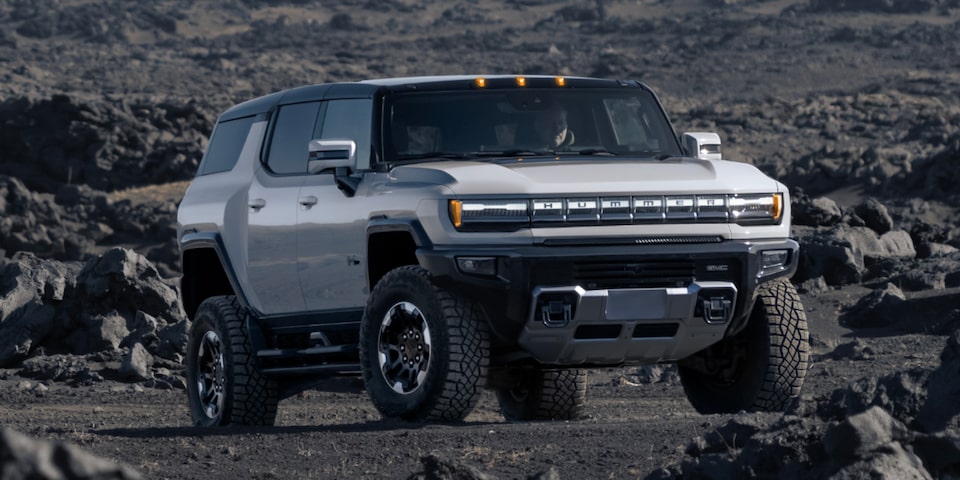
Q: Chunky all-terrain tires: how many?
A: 4